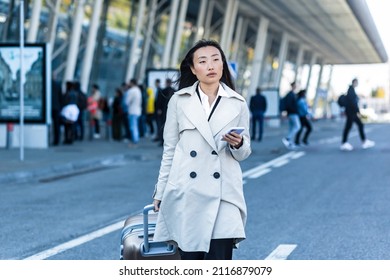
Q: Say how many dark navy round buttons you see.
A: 4